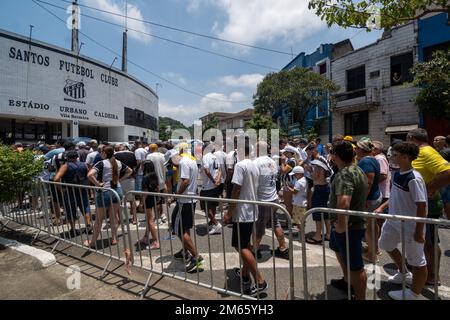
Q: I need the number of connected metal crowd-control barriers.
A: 4